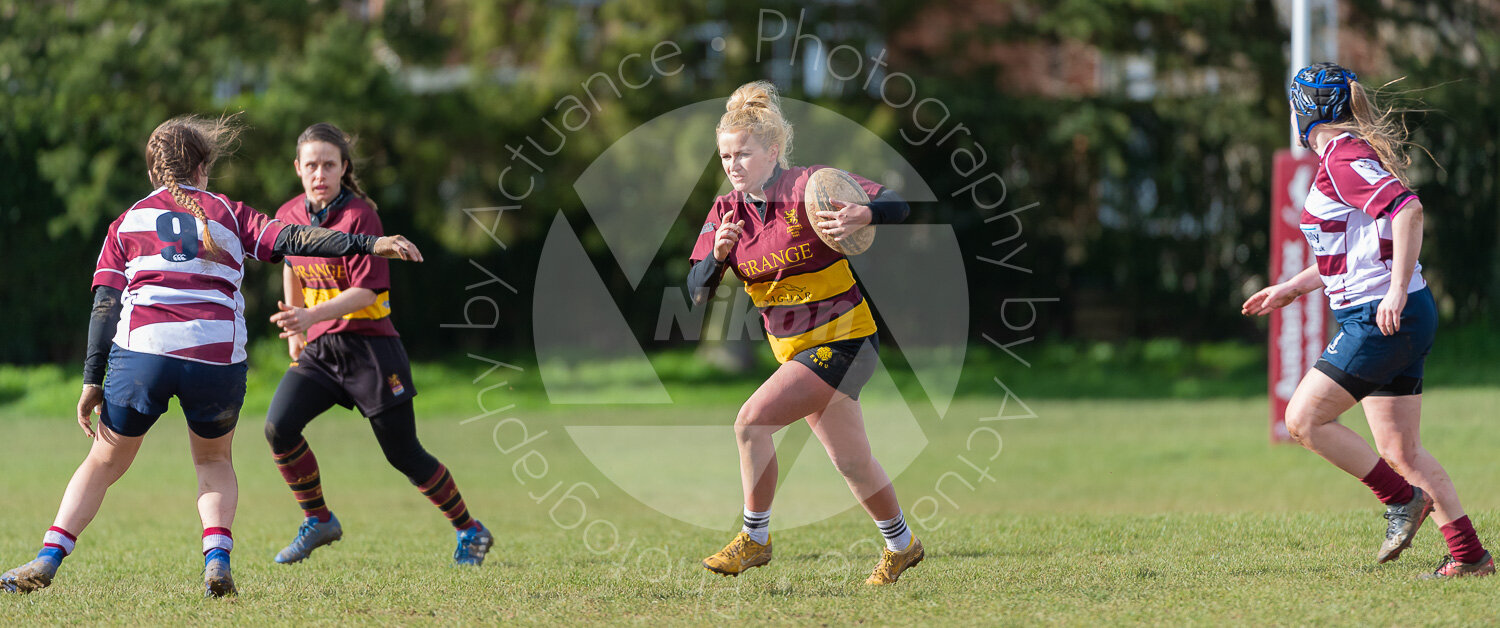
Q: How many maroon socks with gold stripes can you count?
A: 2